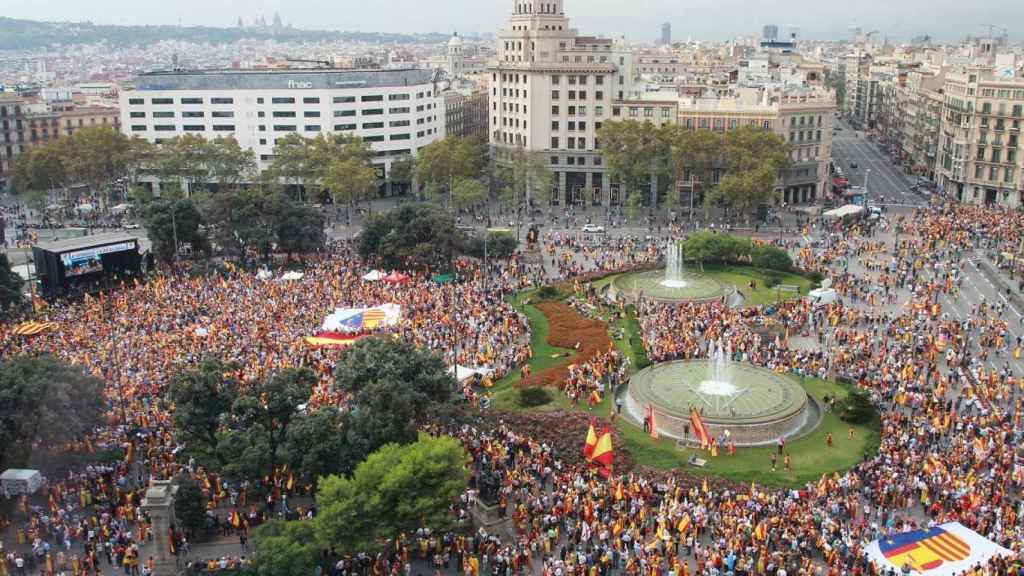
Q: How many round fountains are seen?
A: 2